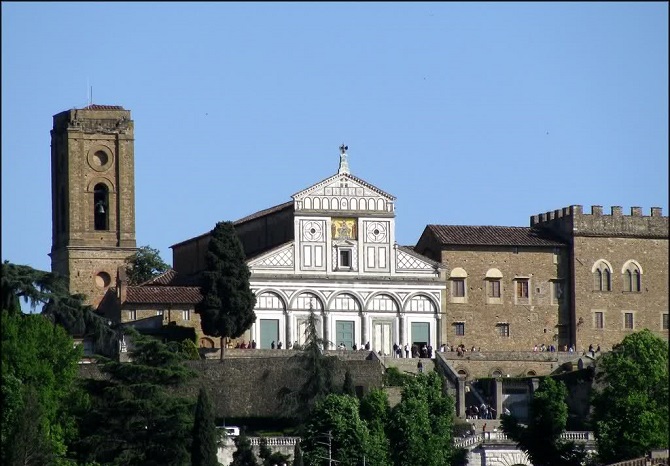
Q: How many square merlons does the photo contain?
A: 10